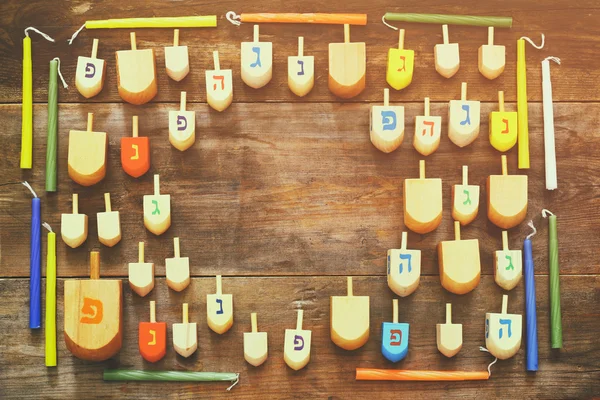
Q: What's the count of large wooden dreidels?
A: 8